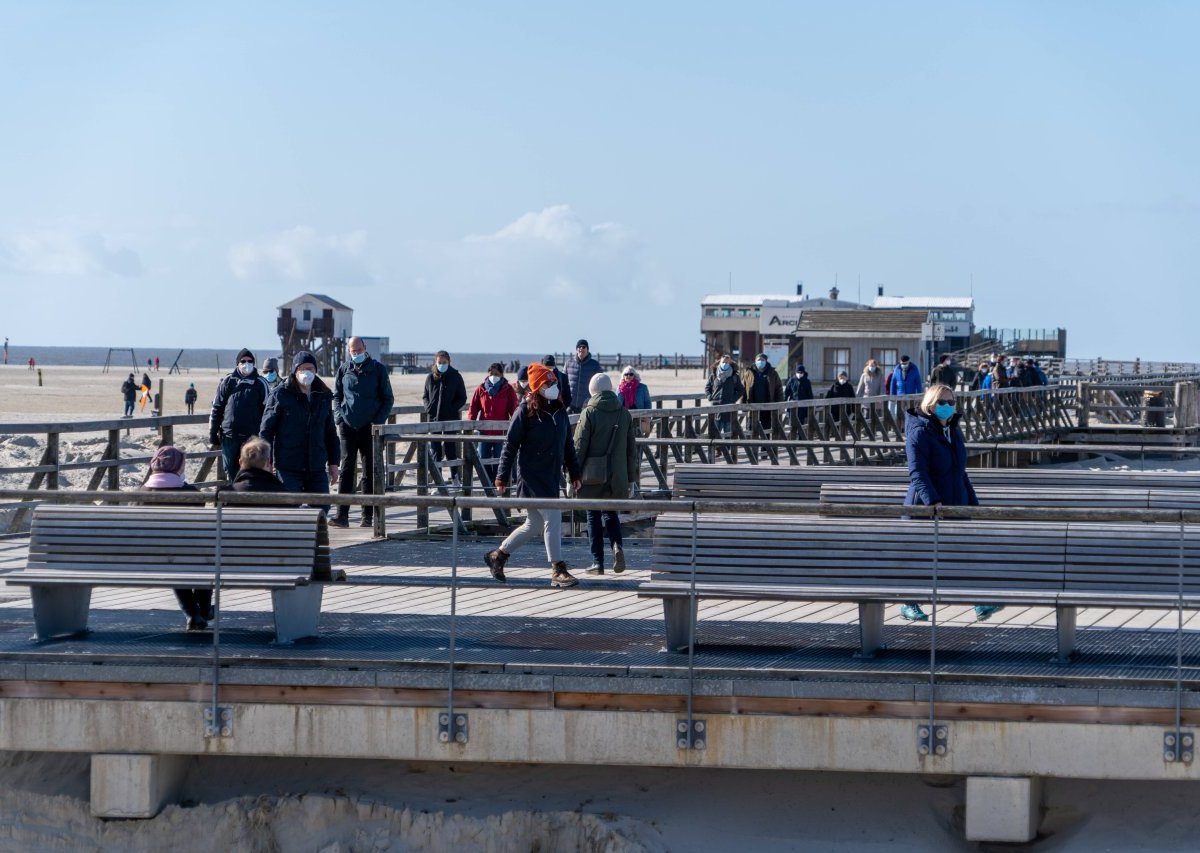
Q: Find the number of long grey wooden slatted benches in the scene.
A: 4